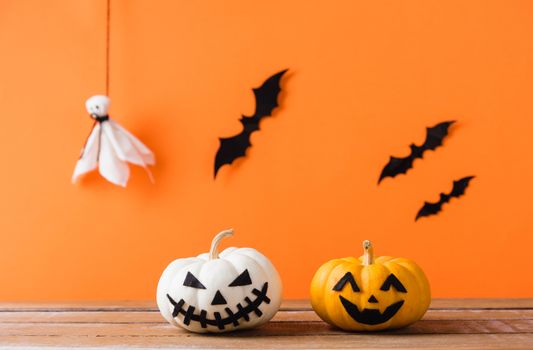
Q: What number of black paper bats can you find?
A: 3